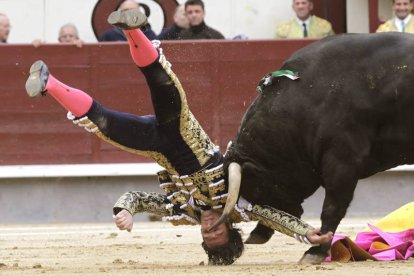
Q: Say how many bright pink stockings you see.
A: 2